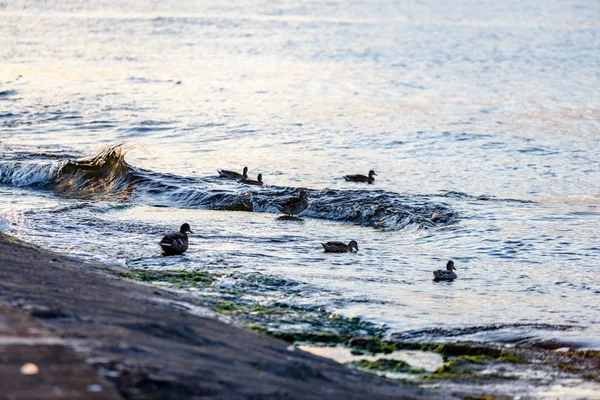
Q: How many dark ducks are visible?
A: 7